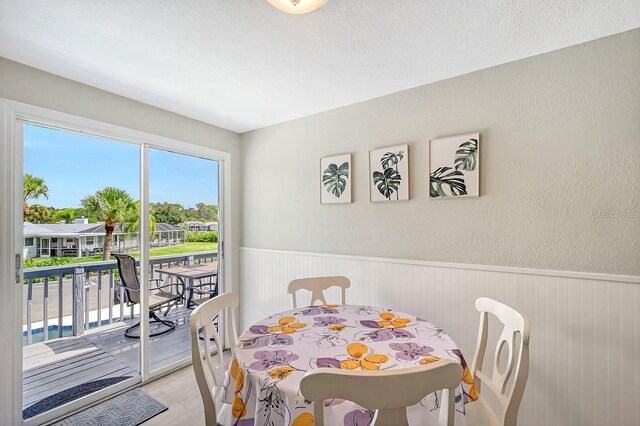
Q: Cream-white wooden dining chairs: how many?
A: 4